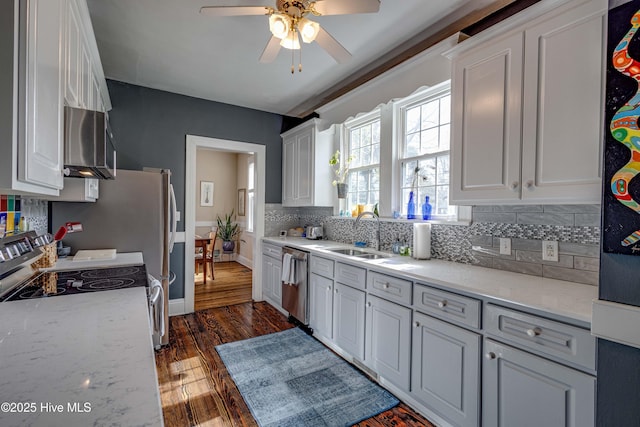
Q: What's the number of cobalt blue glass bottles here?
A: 2